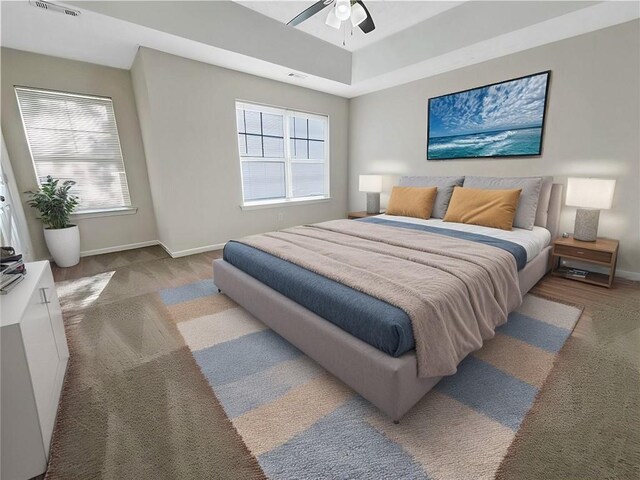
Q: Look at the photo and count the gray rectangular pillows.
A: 2